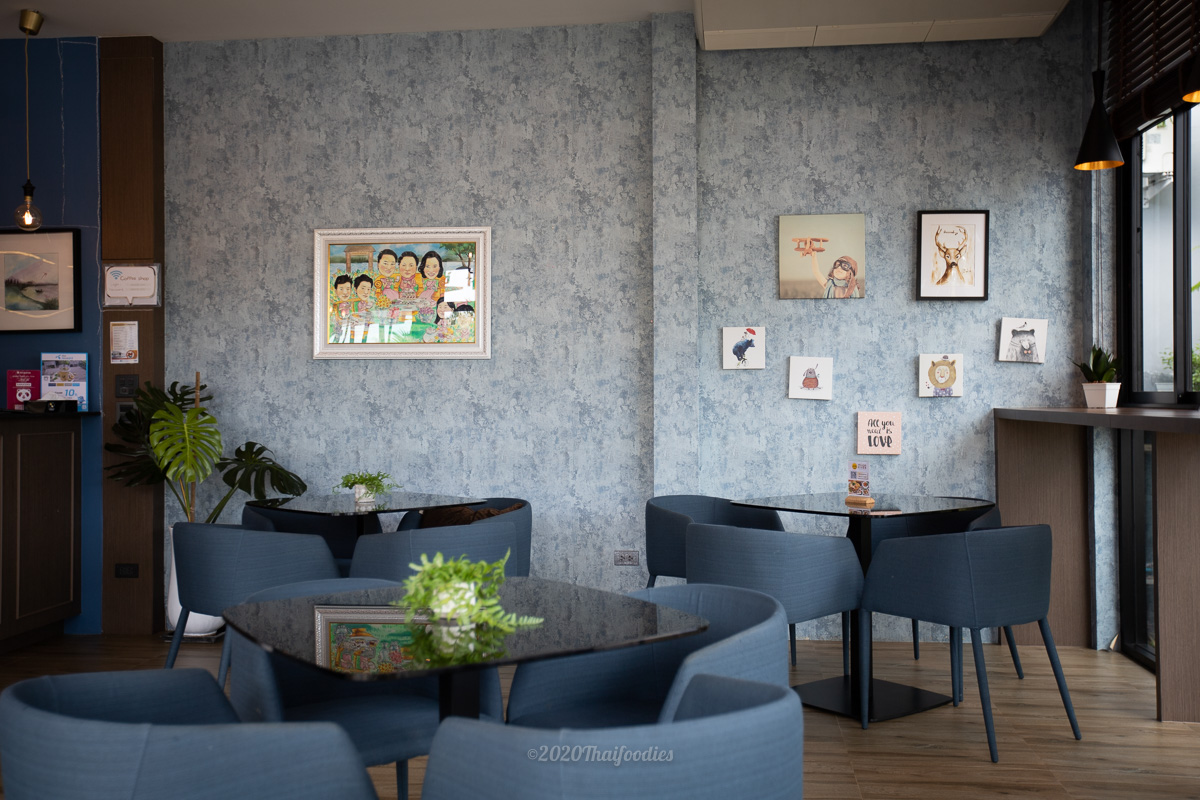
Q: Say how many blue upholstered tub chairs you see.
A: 12